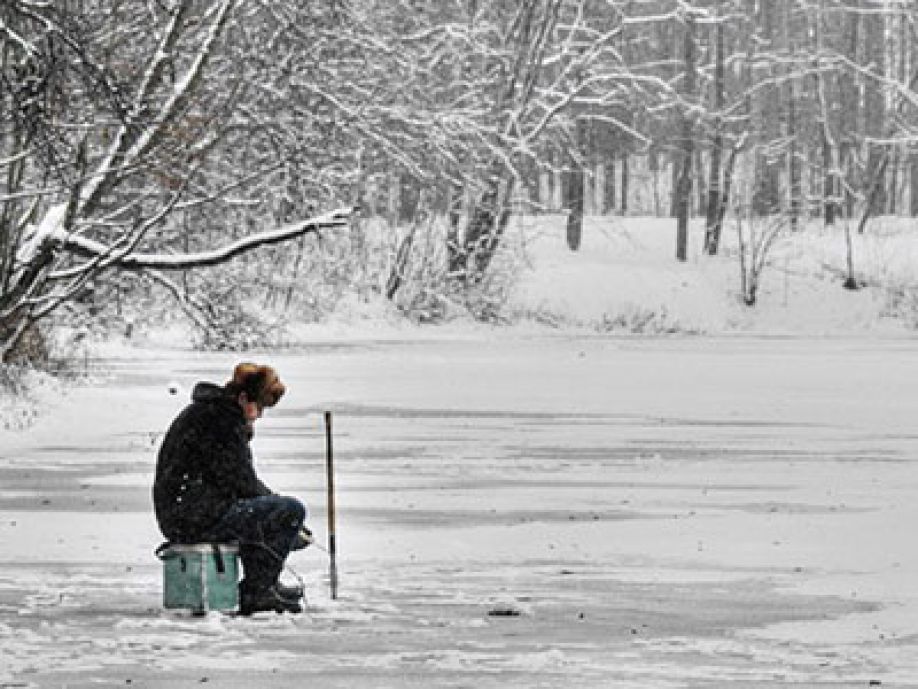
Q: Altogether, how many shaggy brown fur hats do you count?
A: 1